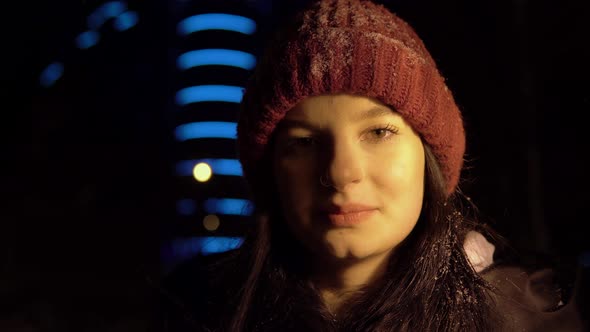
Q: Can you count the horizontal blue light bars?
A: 7